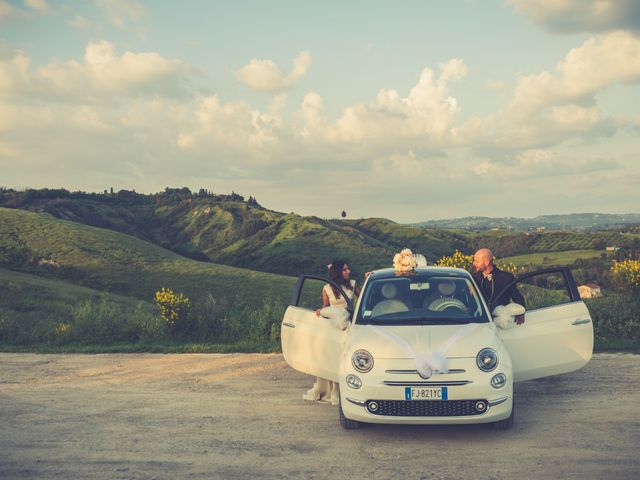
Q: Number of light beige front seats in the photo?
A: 2